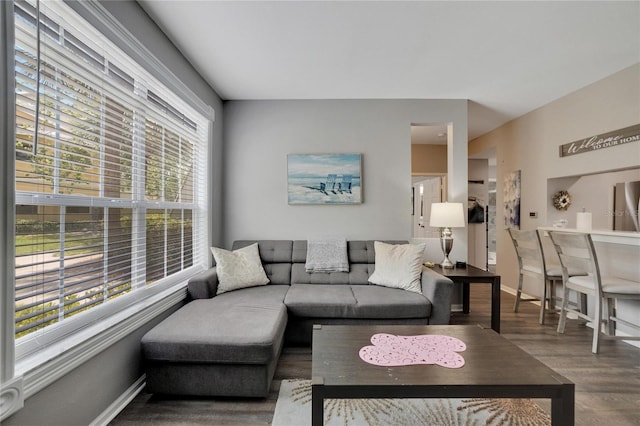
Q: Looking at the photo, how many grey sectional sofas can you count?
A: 1